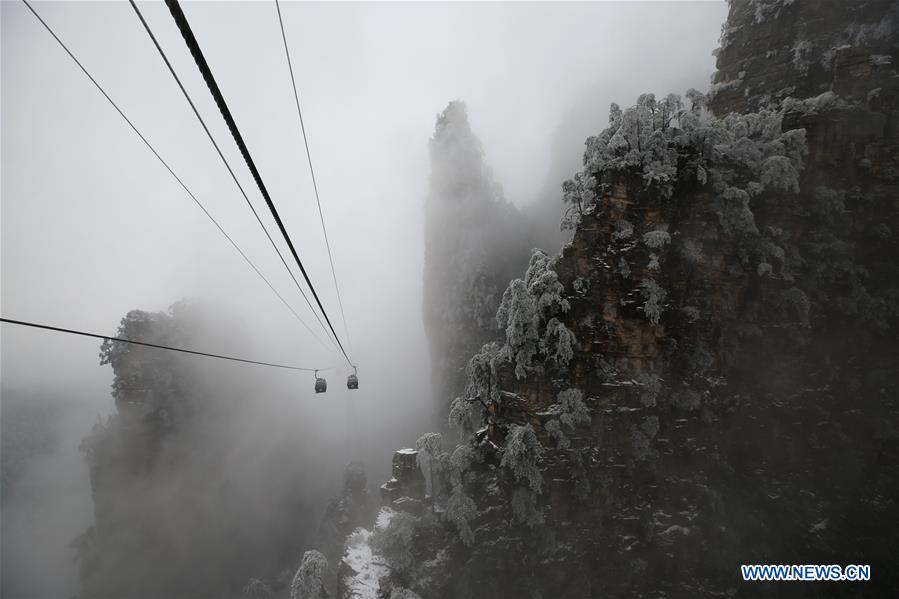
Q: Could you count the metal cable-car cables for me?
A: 5